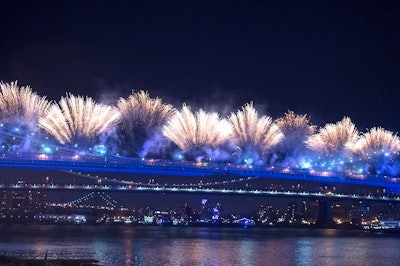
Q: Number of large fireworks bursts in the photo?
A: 8